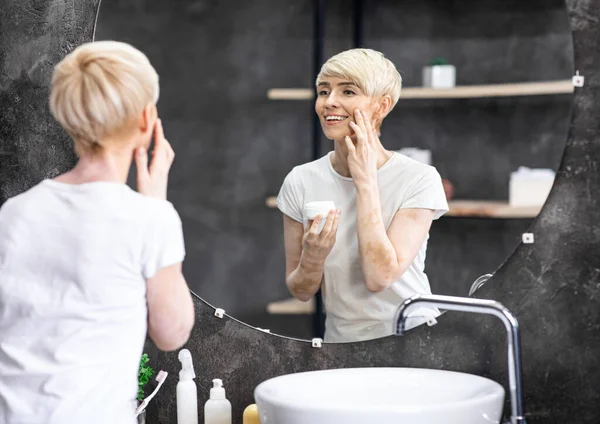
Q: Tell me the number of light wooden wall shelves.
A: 3